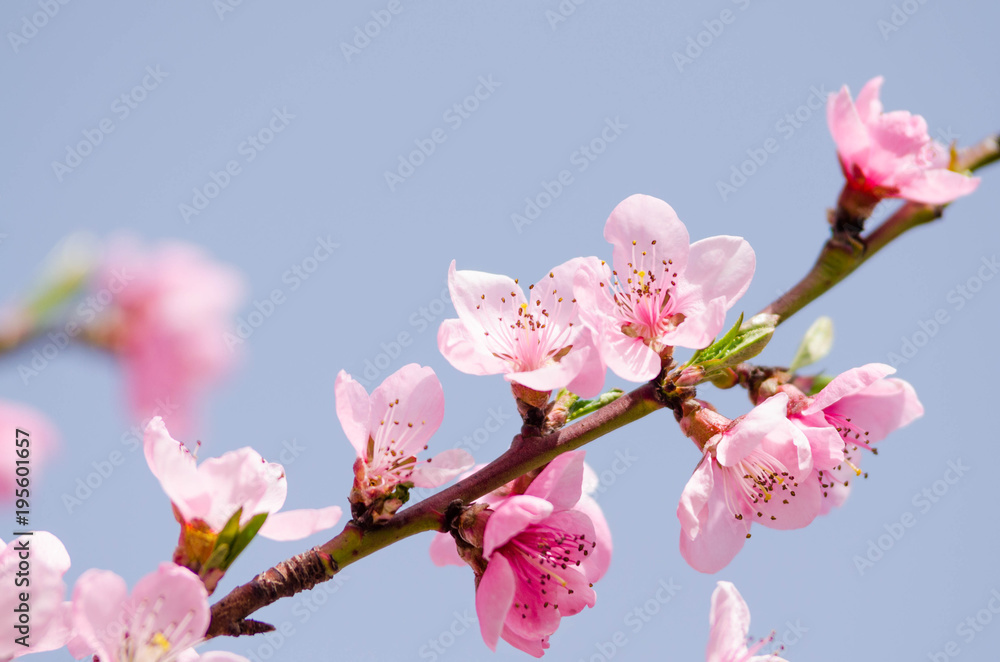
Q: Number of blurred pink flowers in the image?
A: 2